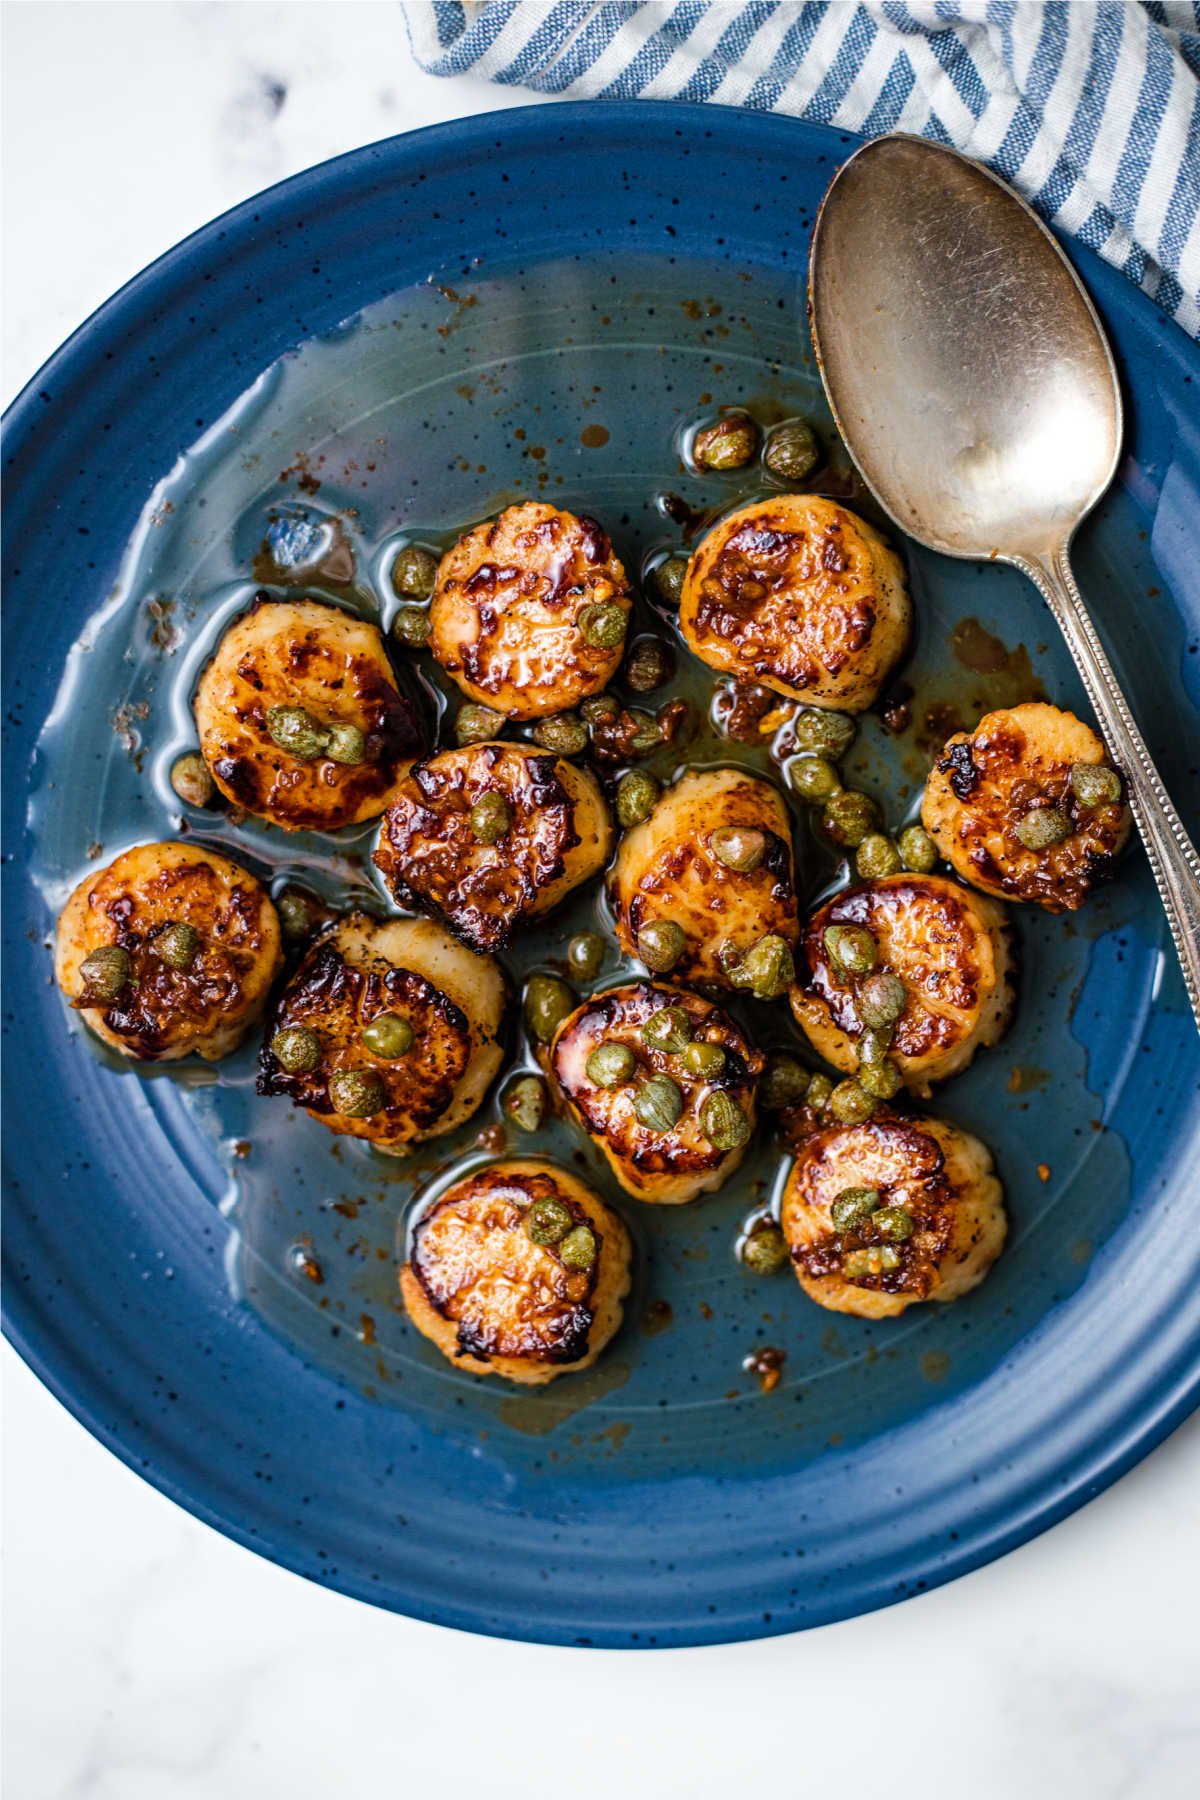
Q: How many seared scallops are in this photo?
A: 12